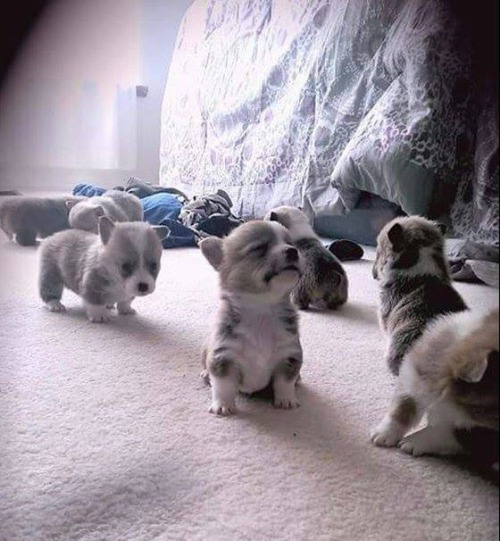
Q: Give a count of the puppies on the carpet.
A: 7